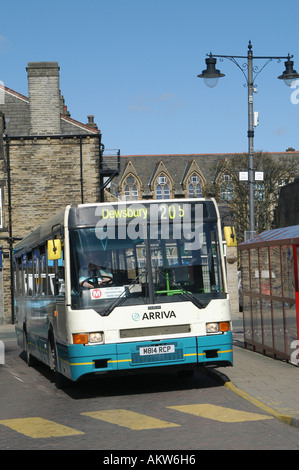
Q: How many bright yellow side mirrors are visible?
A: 2